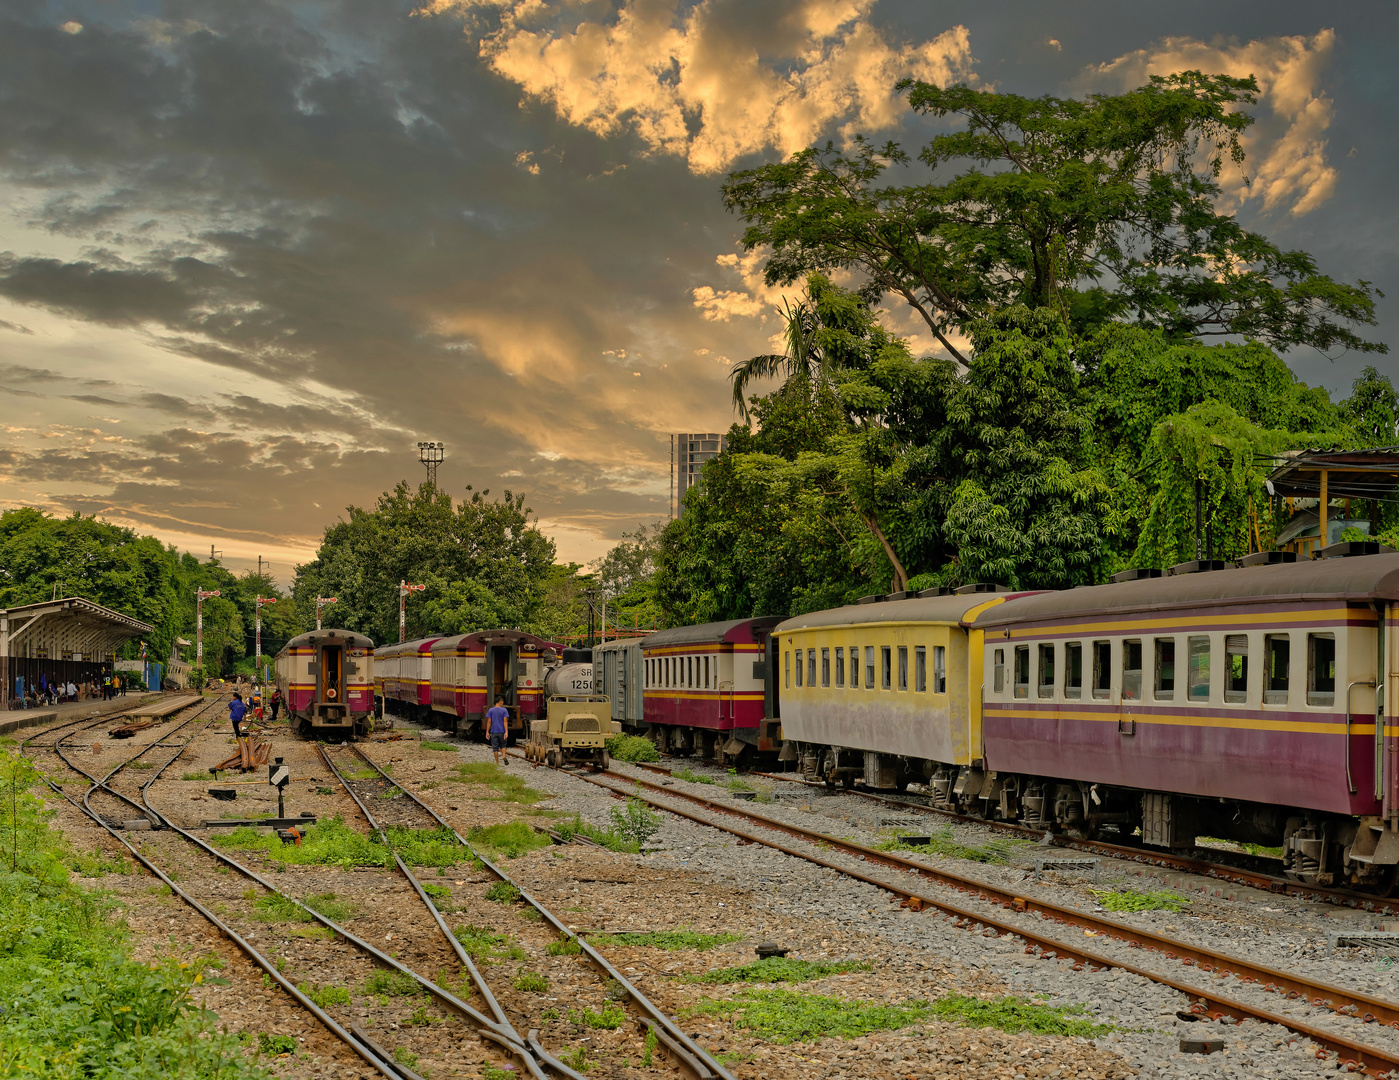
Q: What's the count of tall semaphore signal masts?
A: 4